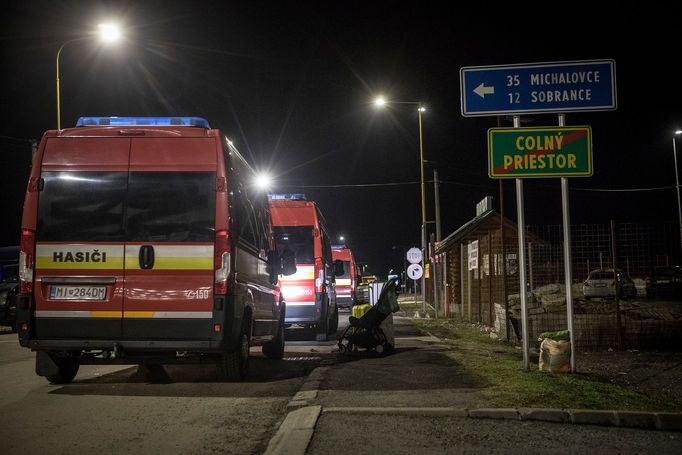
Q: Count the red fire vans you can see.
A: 3